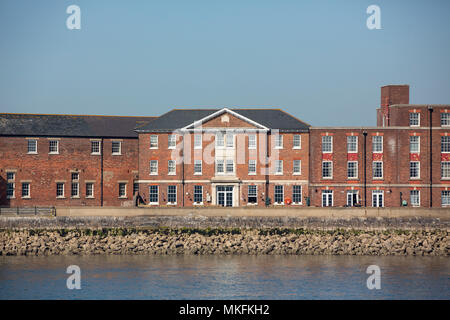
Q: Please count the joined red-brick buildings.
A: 3